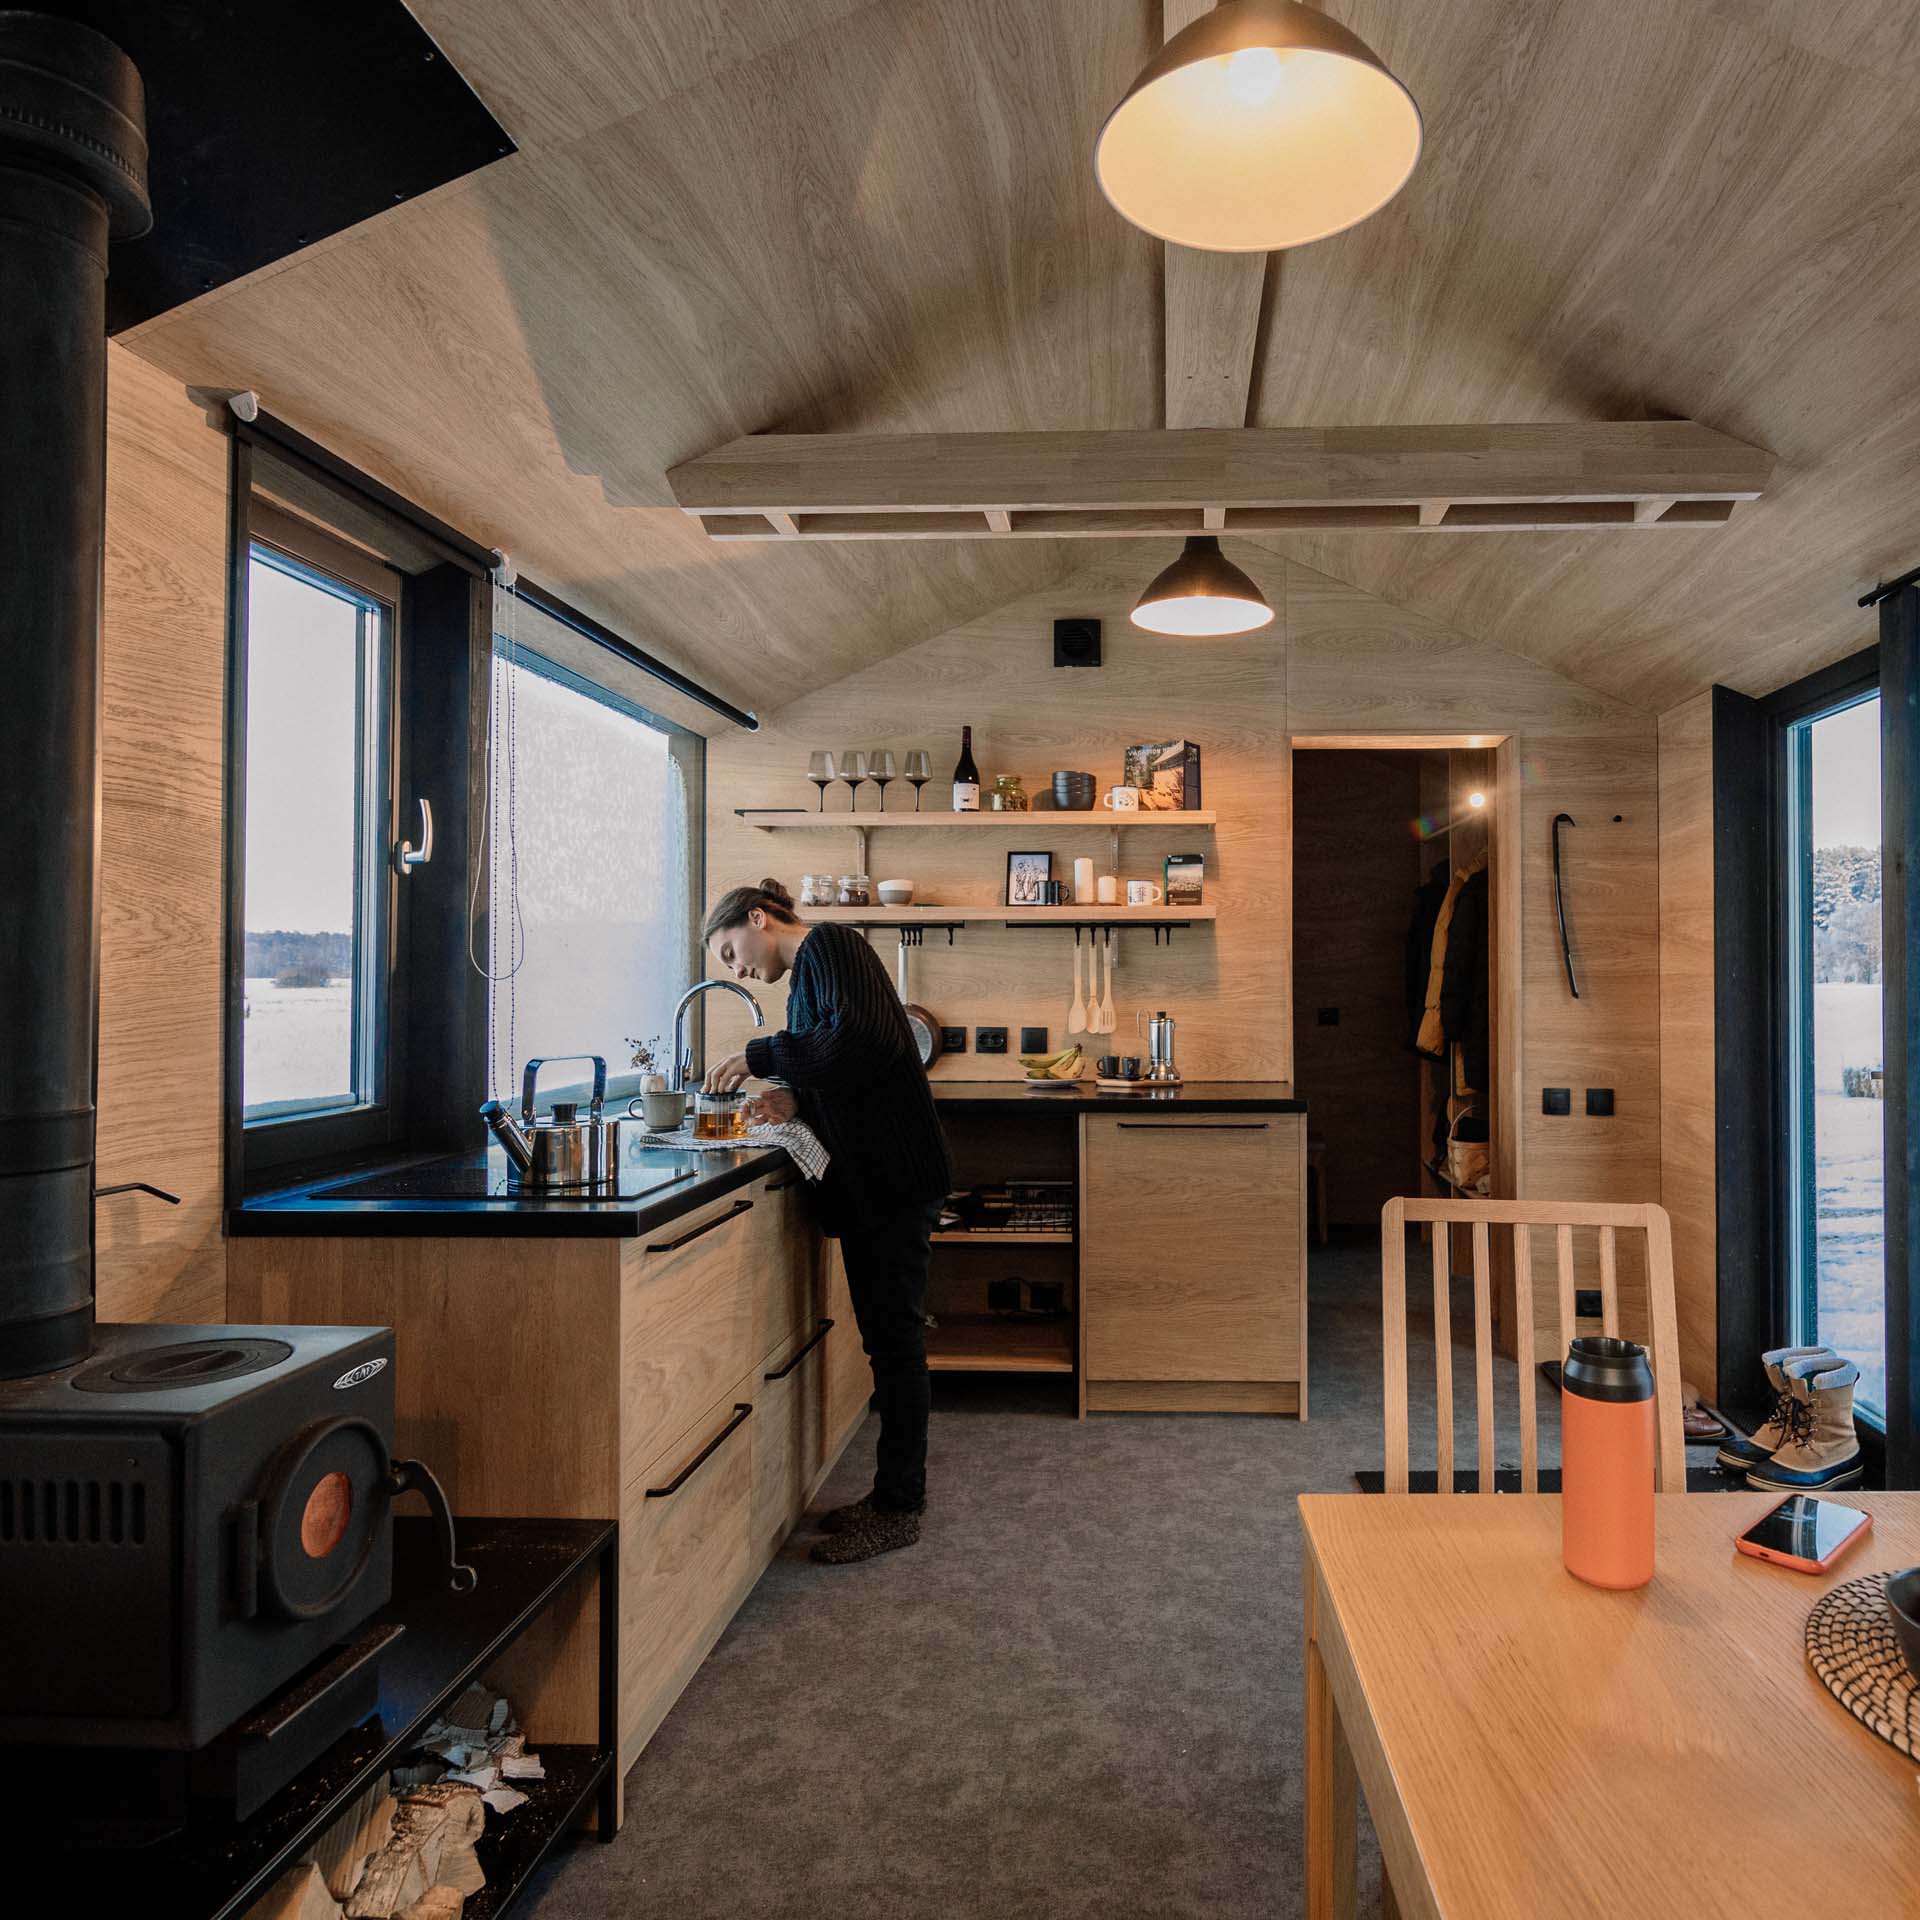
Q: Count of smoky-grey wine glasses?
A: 4